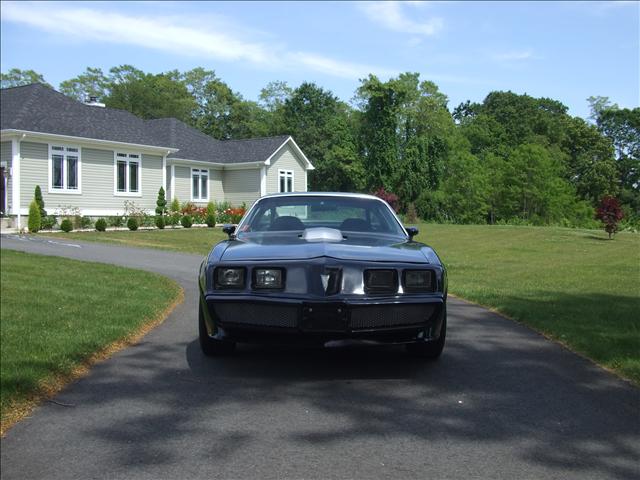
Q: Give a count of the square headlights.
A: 4